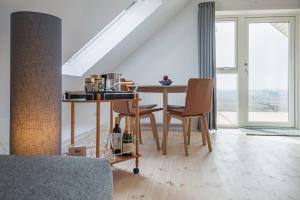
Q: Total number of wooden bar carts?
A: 1